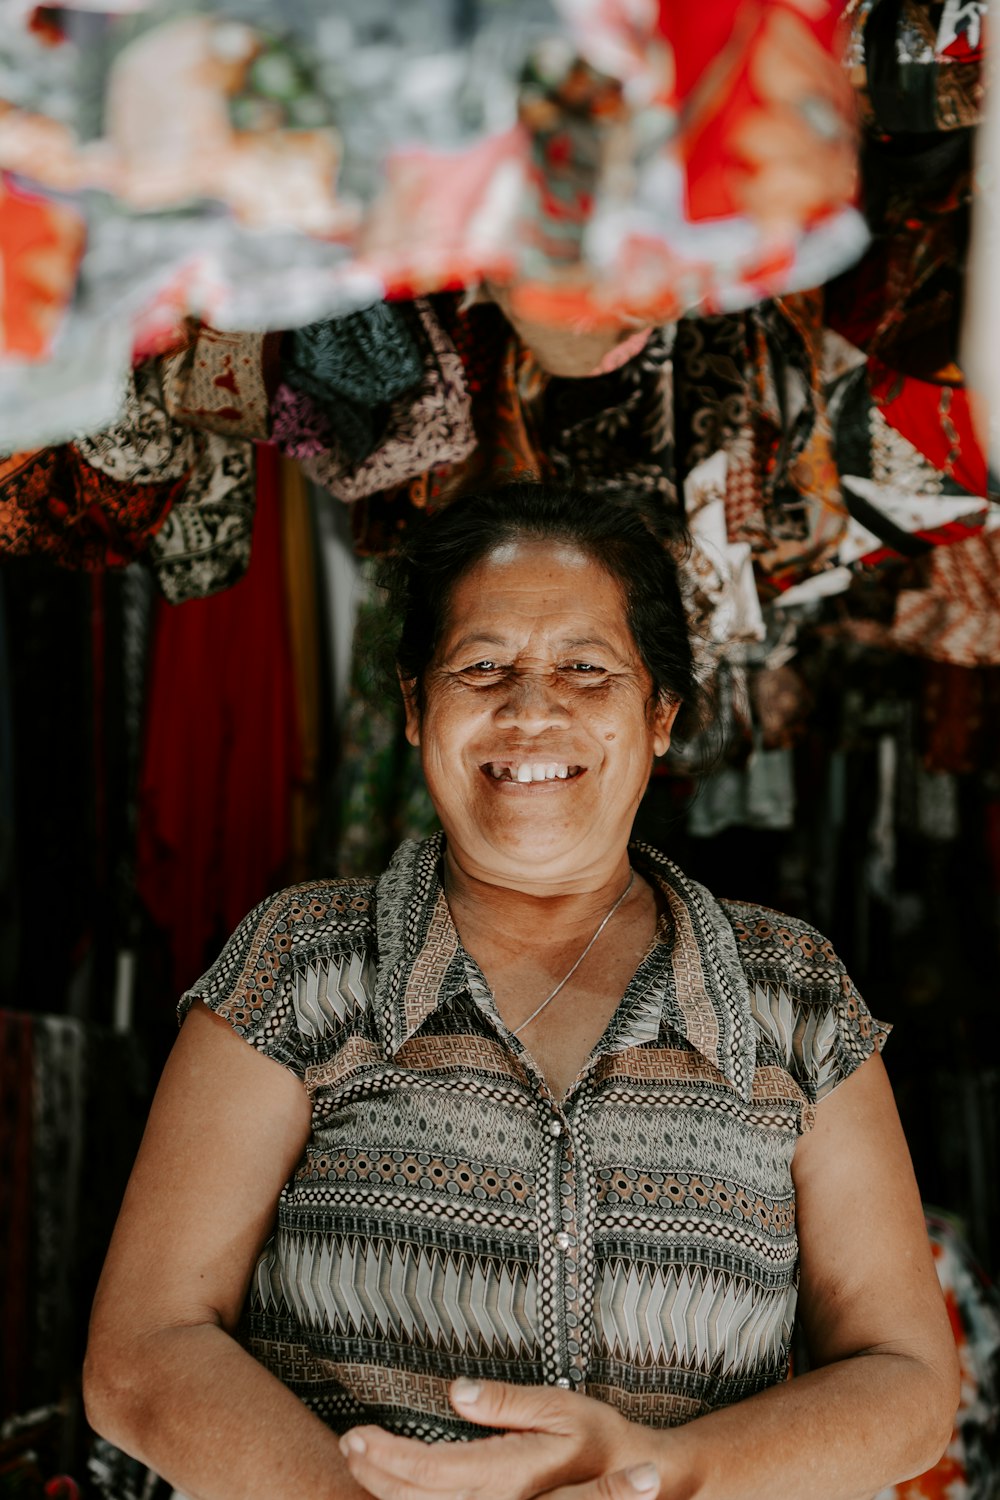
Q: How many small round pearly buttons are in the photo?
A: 3